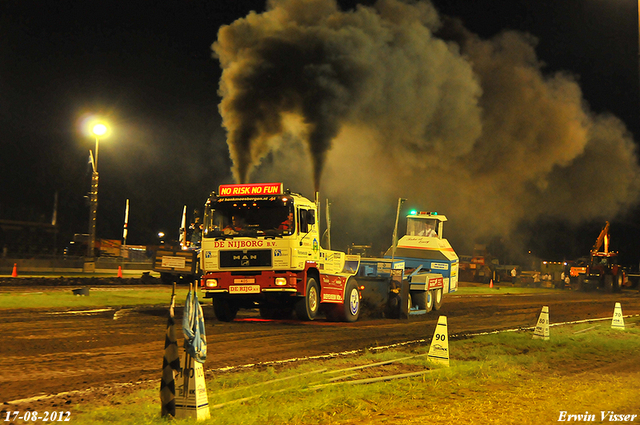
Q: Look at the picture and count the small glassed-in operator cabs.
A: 1